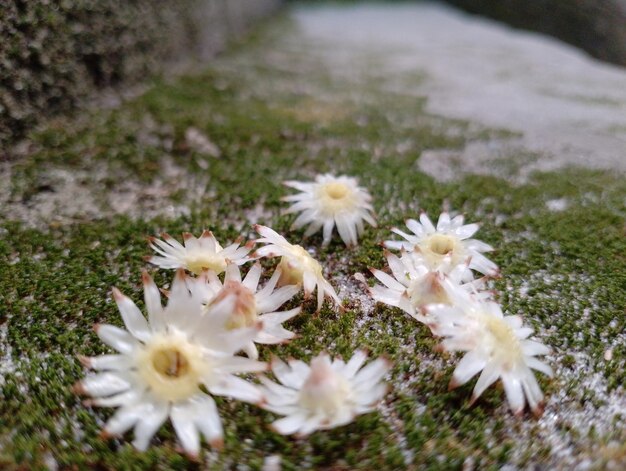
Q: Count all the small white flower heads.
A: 9